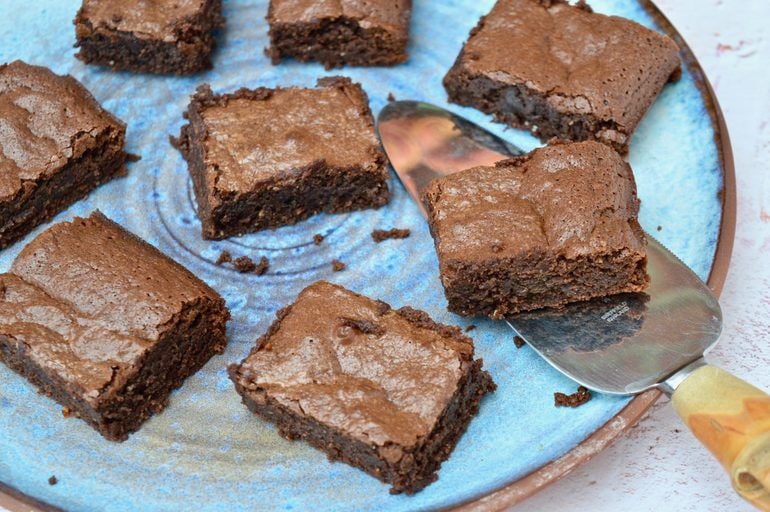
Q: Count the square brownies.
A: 8